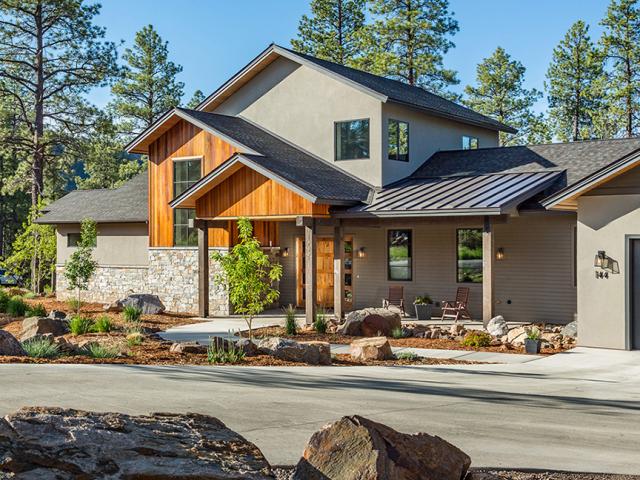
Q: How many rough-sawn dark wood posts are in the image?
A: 4